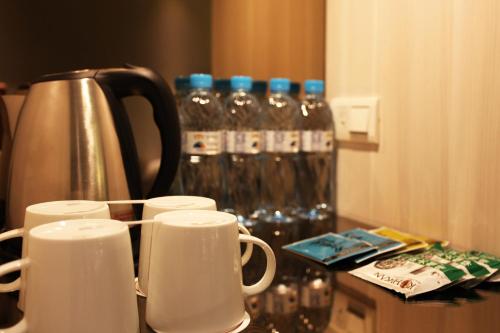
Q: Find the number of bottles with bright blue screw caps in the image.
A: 4